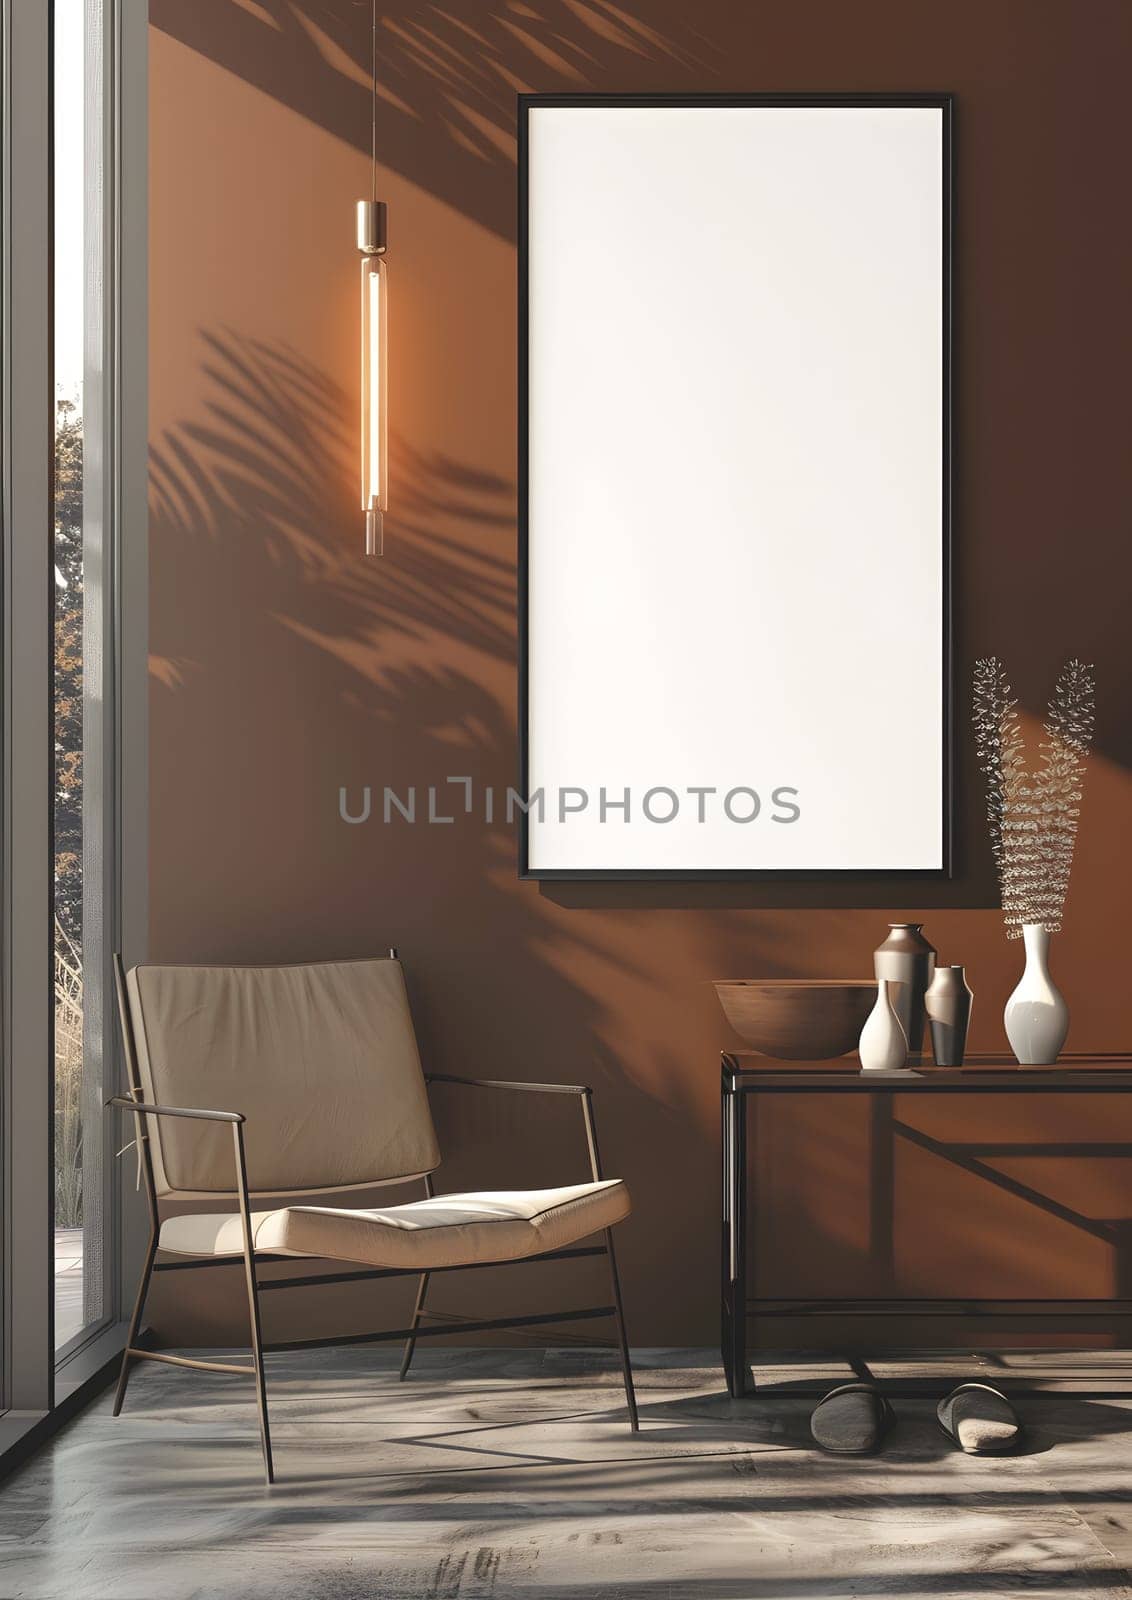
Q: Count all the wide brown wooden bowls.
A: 1